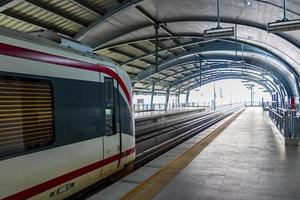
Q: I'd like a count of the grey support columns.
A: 4